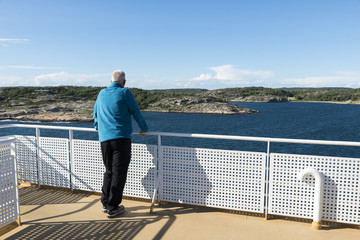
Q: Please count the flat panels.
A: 6